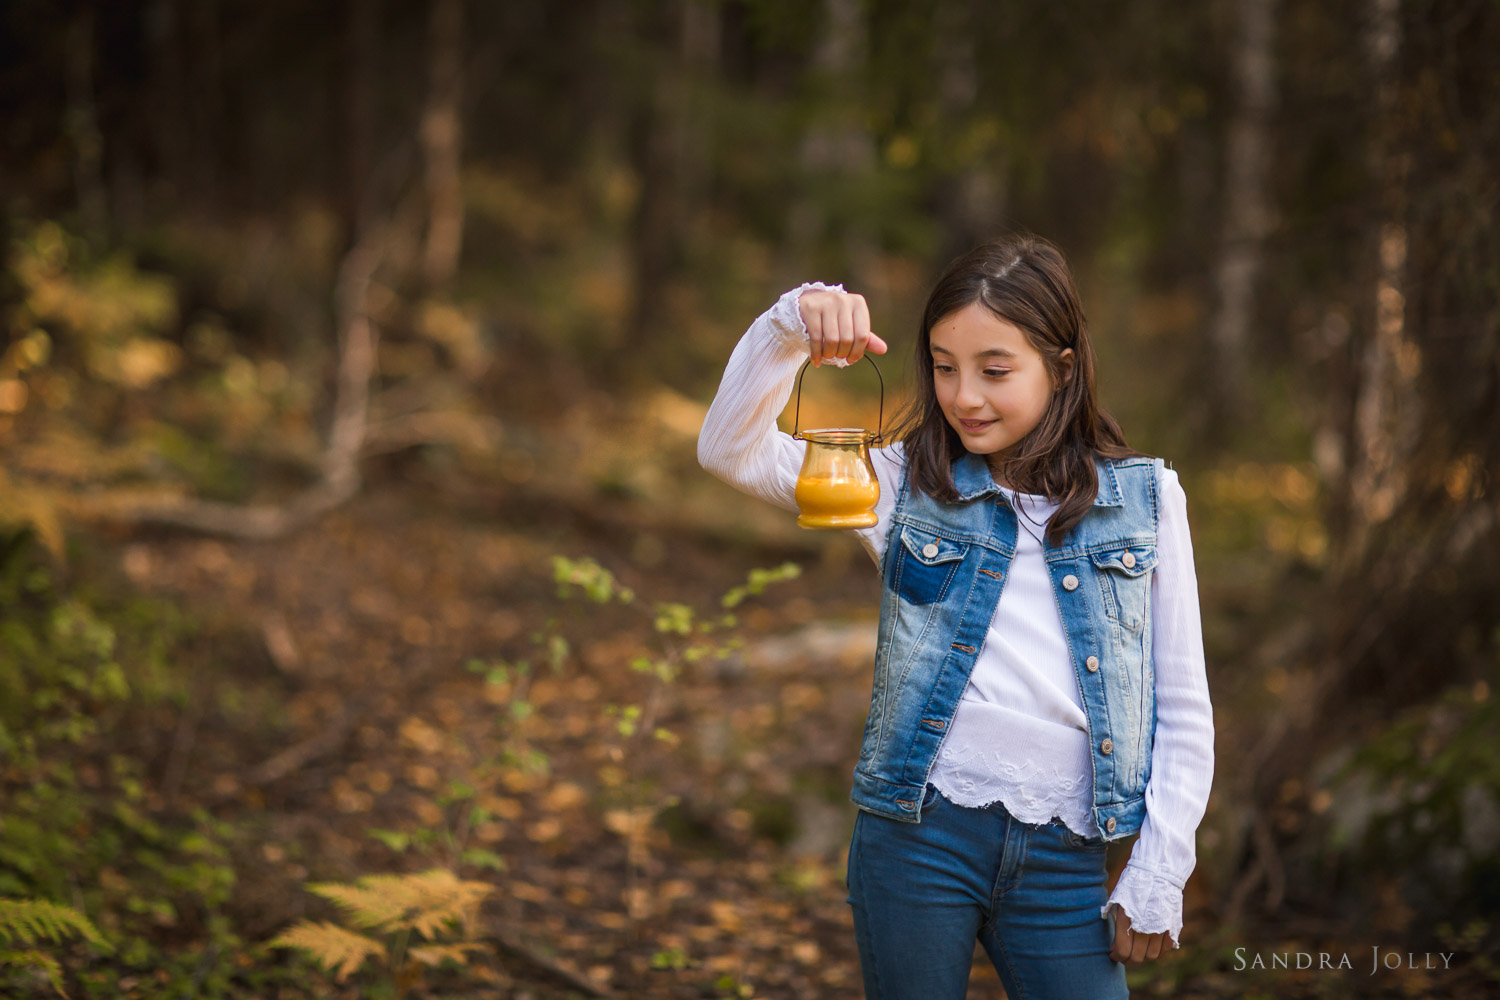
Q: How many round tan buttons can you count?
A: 6